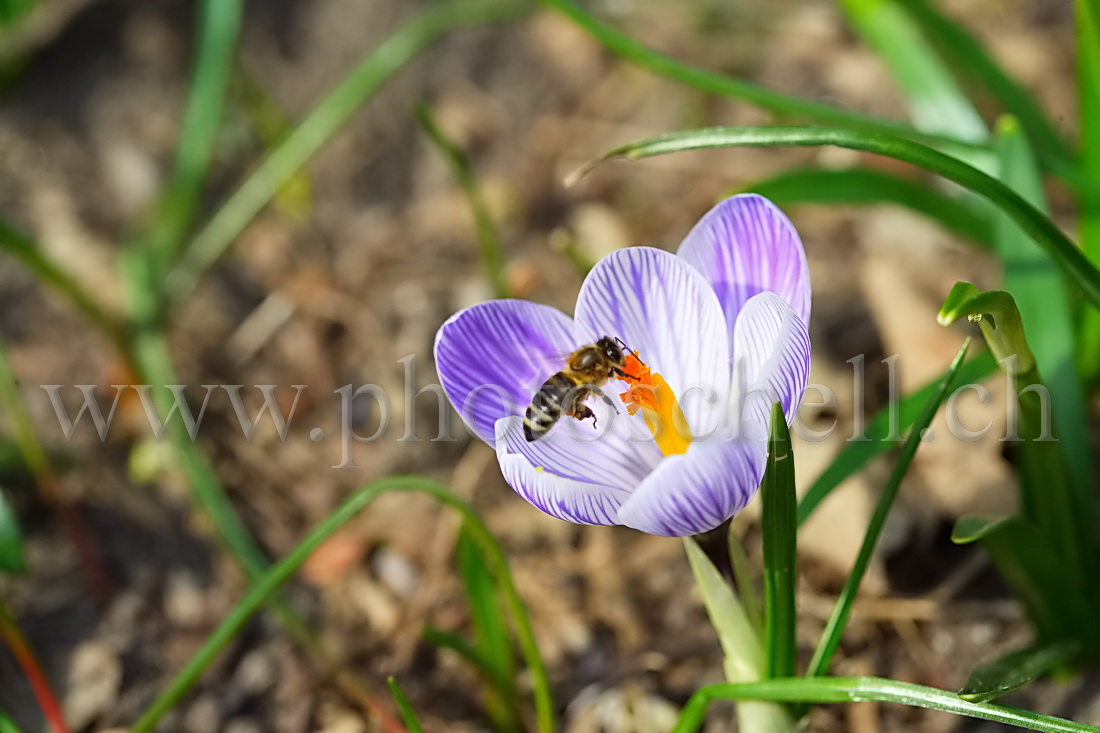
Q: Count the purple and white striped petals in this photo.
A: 6